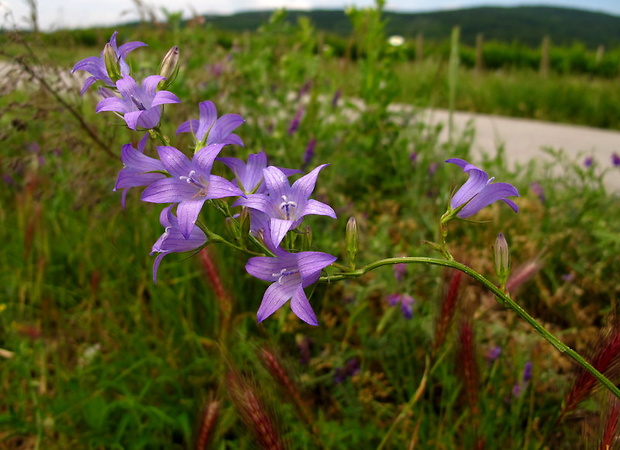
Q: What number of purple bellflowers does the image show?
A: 10